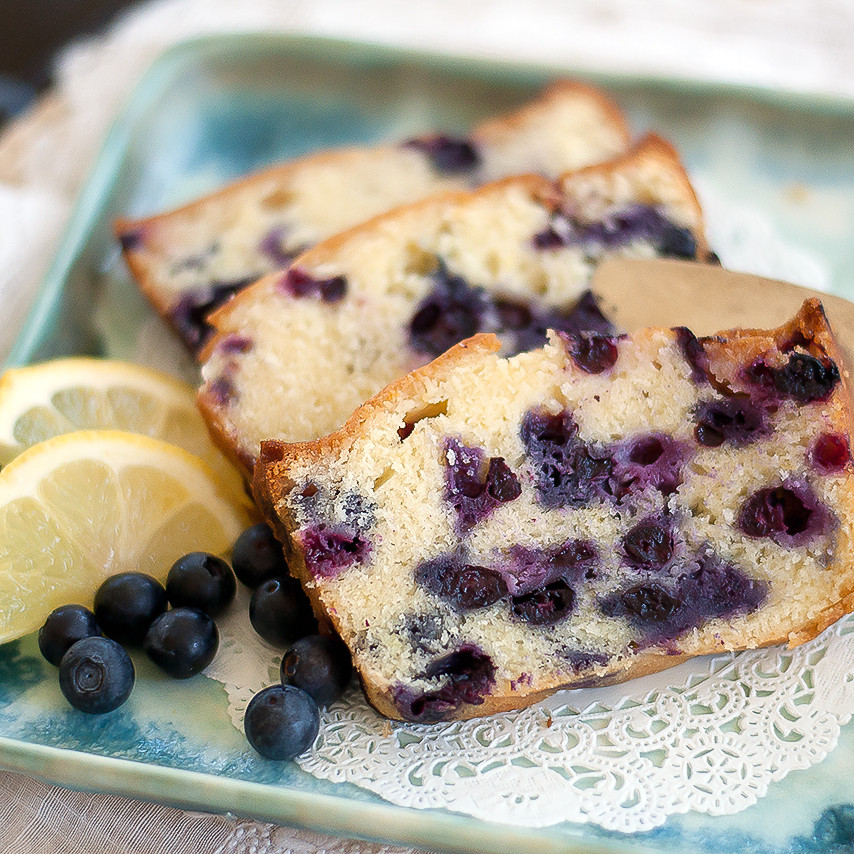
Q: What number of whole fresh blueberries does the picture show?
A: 9